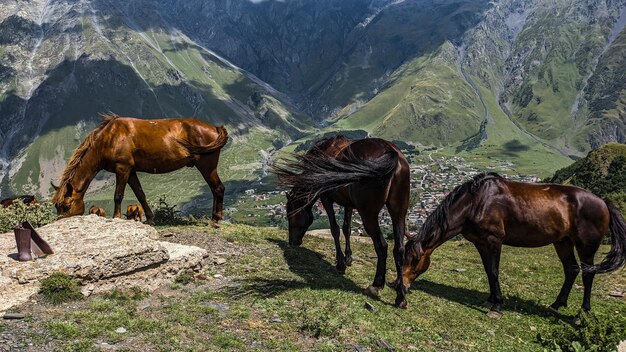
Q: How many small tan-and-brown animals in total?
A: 2